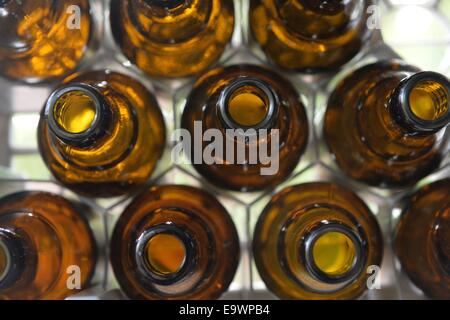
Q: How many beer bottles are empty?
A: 10